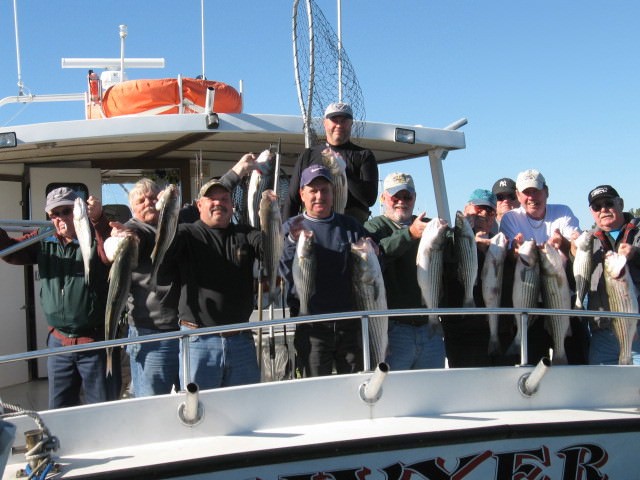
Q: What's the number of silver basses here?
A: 15